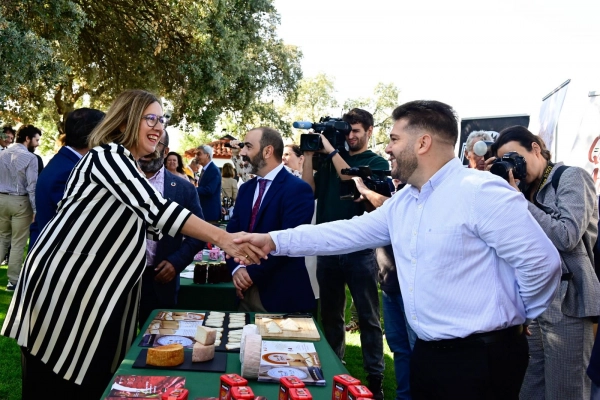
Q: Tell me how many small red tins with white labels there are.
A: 7